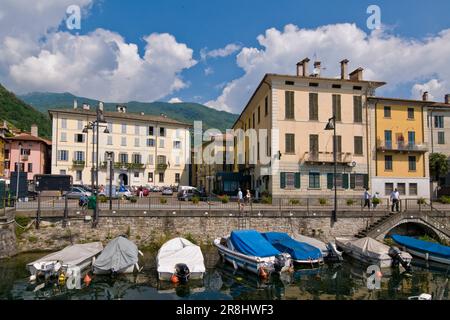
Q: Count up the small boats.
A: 8